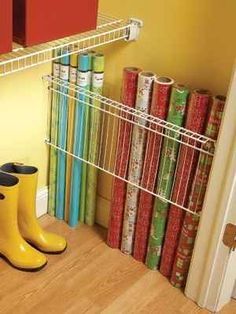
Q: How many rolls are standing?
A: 12